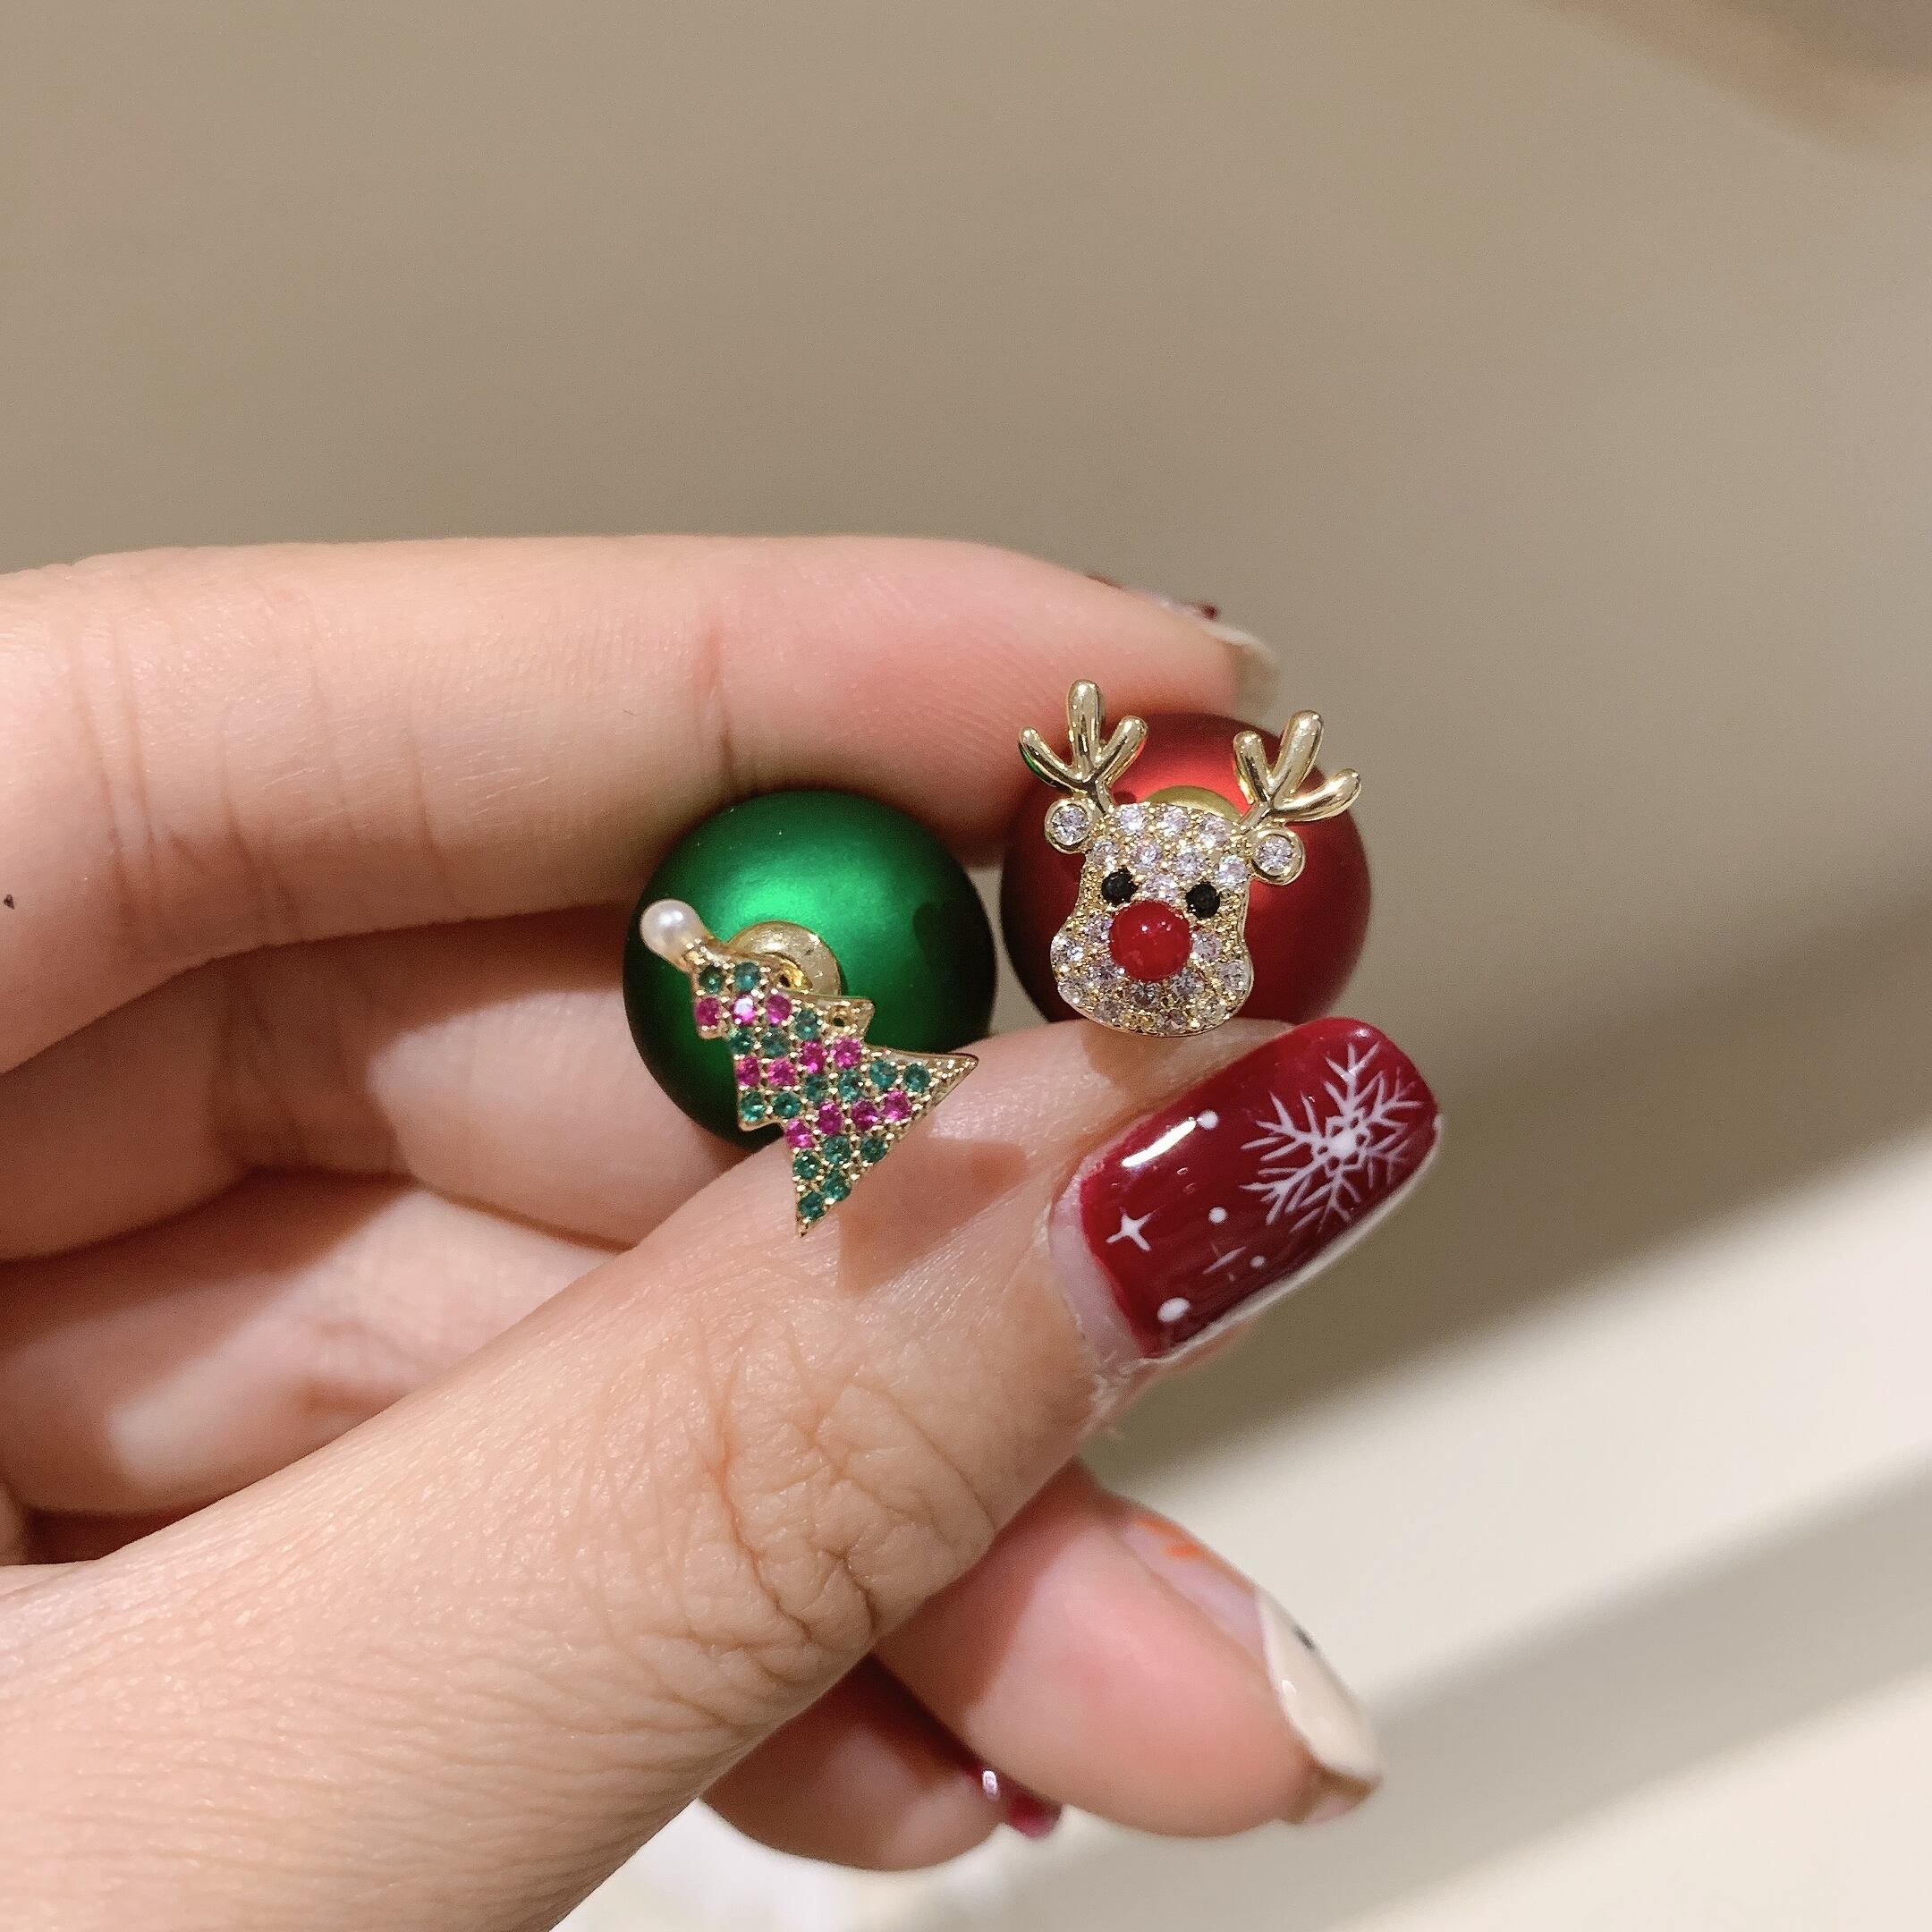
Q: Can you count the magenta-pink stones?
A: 11